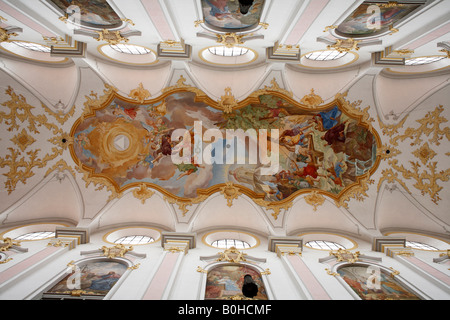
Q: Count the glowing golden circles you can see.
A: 1